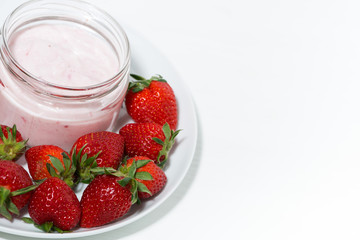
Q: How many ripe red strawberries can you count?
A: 9